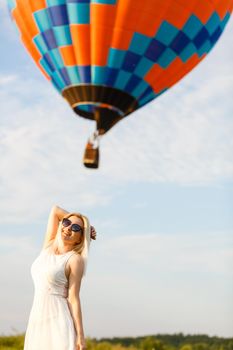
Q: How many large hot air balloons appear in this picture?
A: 1